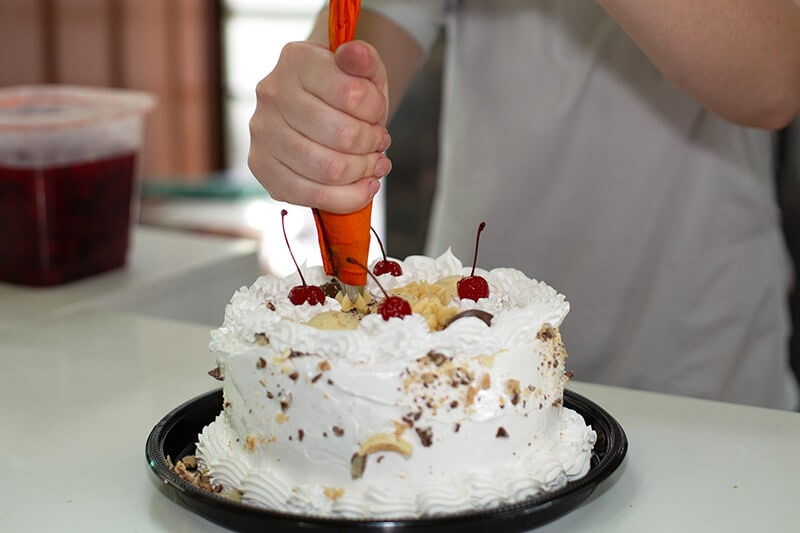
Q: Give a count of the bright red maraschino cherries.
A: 4